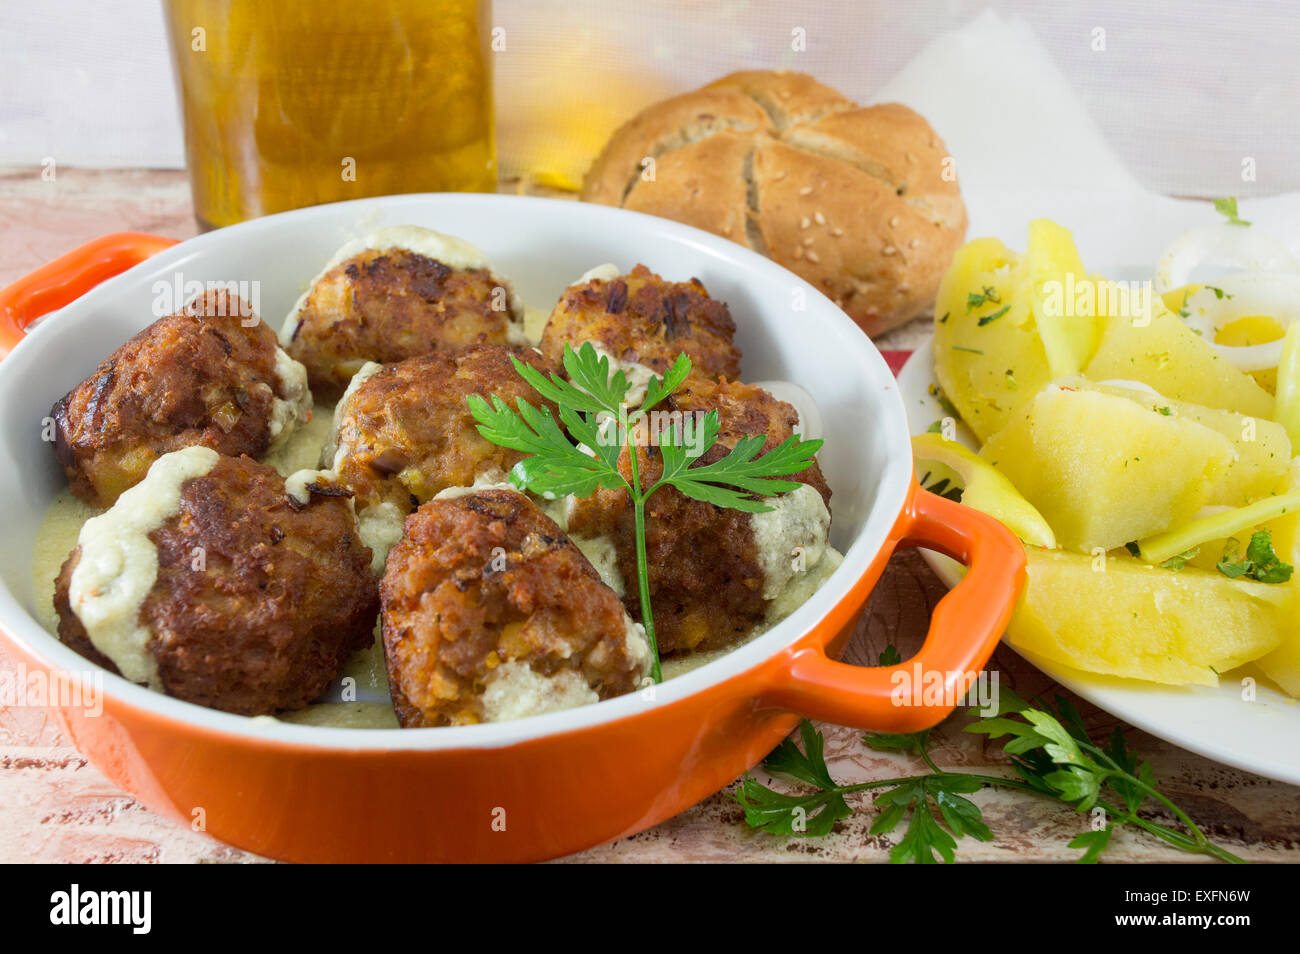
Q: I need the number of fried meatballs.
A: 7